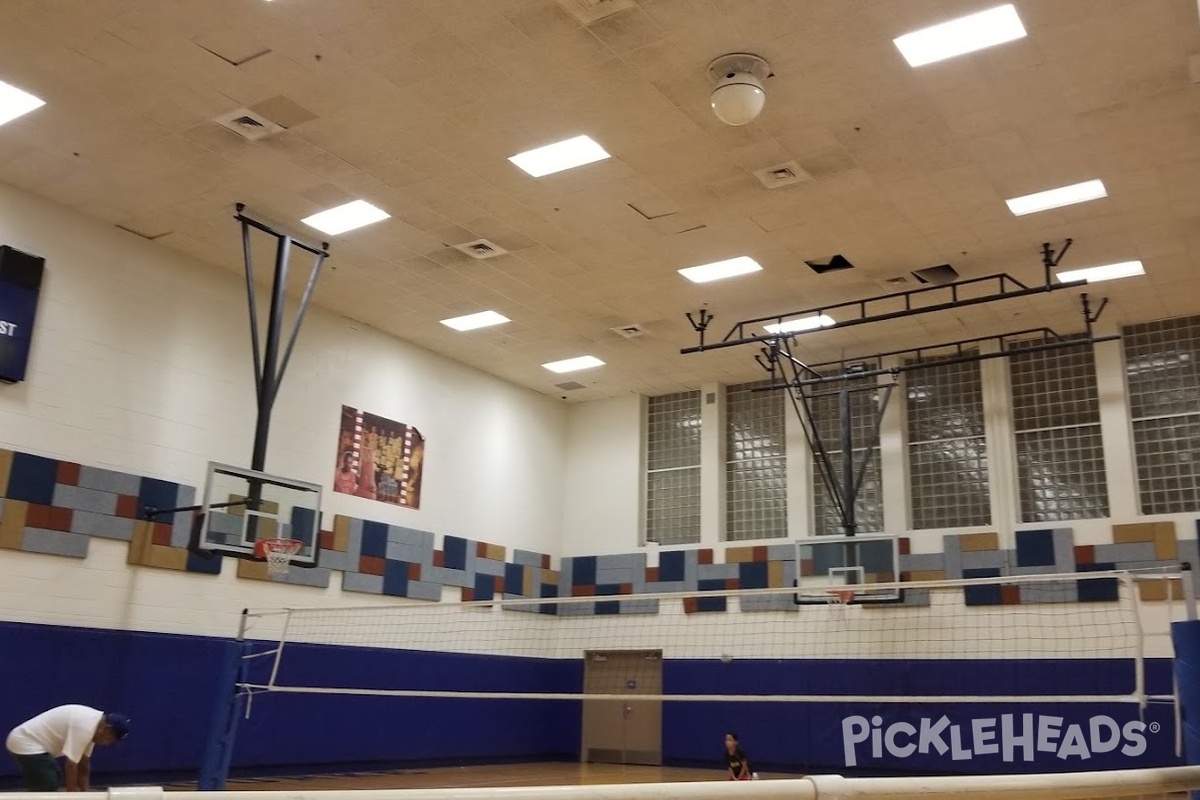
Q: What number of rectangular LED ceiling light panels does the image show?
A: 10